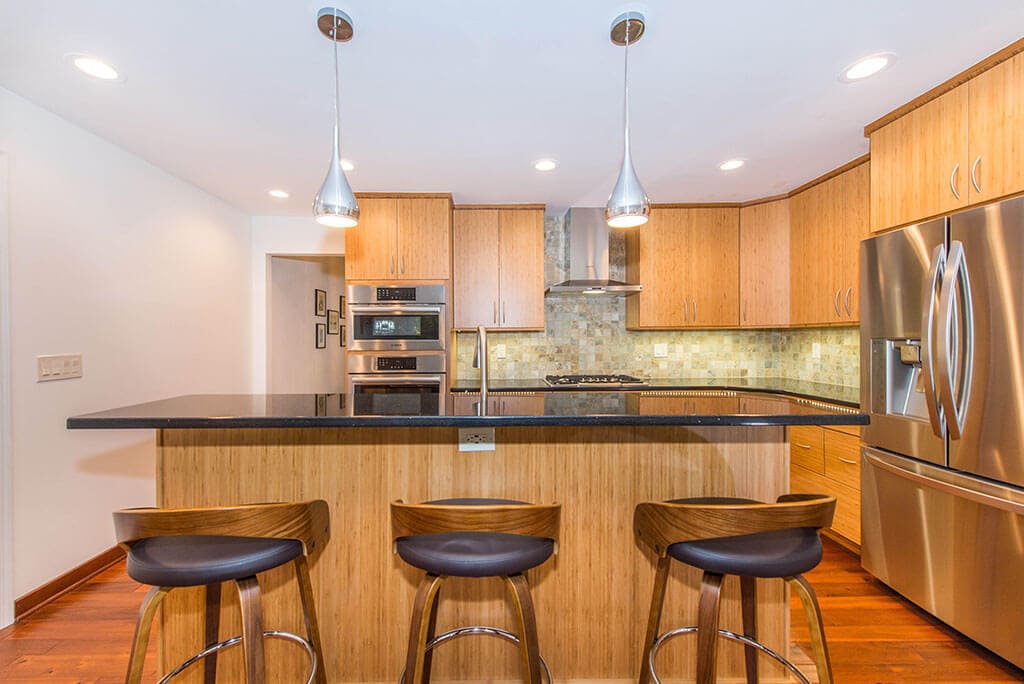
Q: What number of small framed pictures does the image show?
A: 5